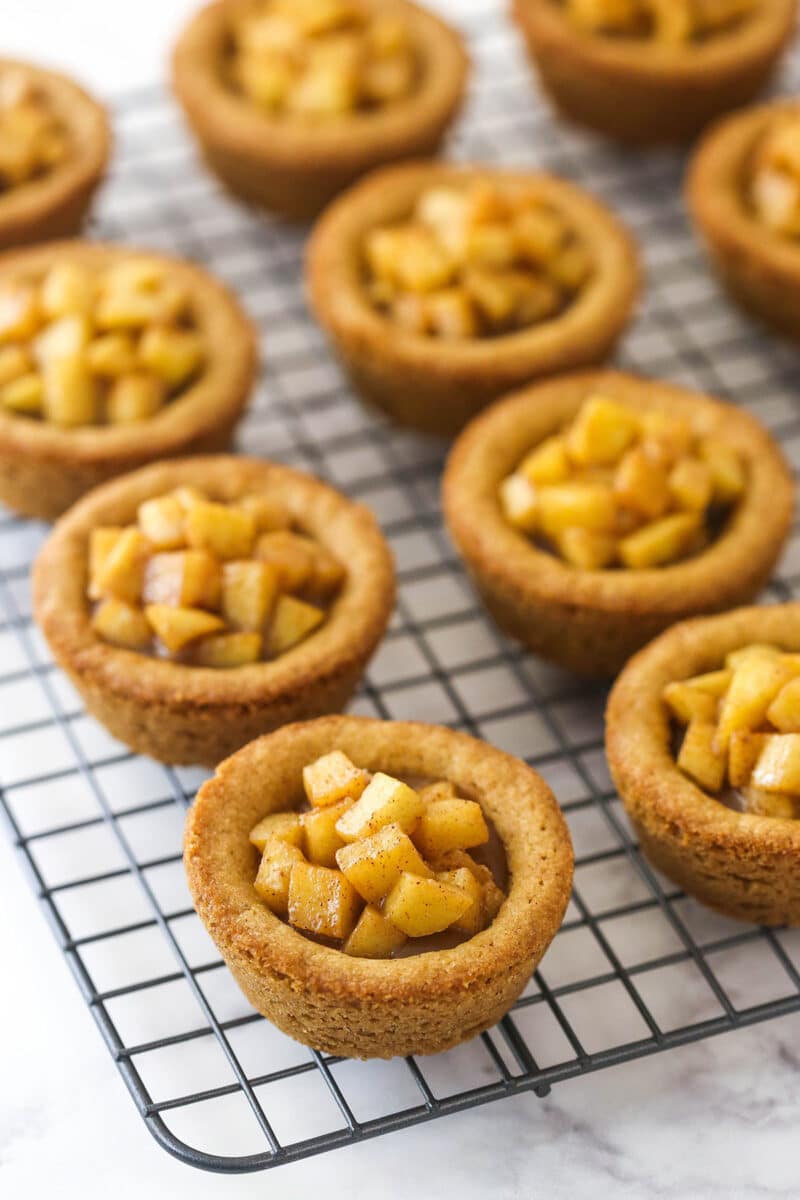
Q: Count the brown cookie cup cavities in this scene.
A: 10